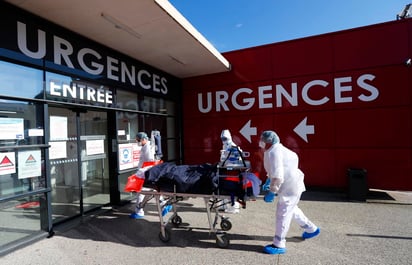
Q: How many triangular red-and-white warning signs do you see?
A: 2